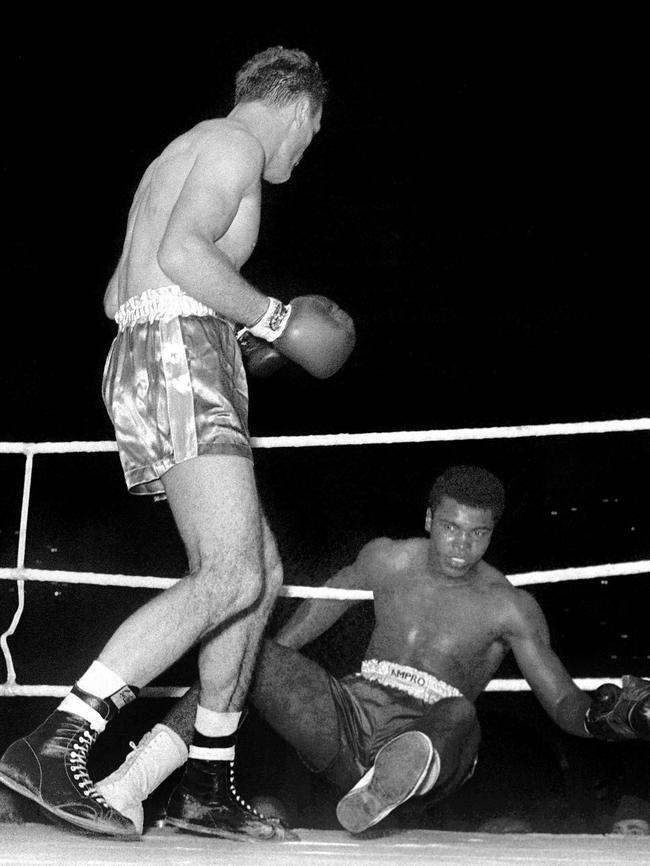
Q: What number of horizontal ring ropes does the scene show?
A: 3